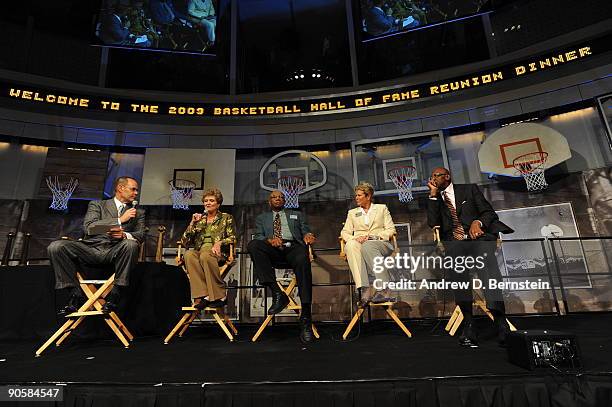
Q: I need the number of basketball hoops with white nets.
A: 5